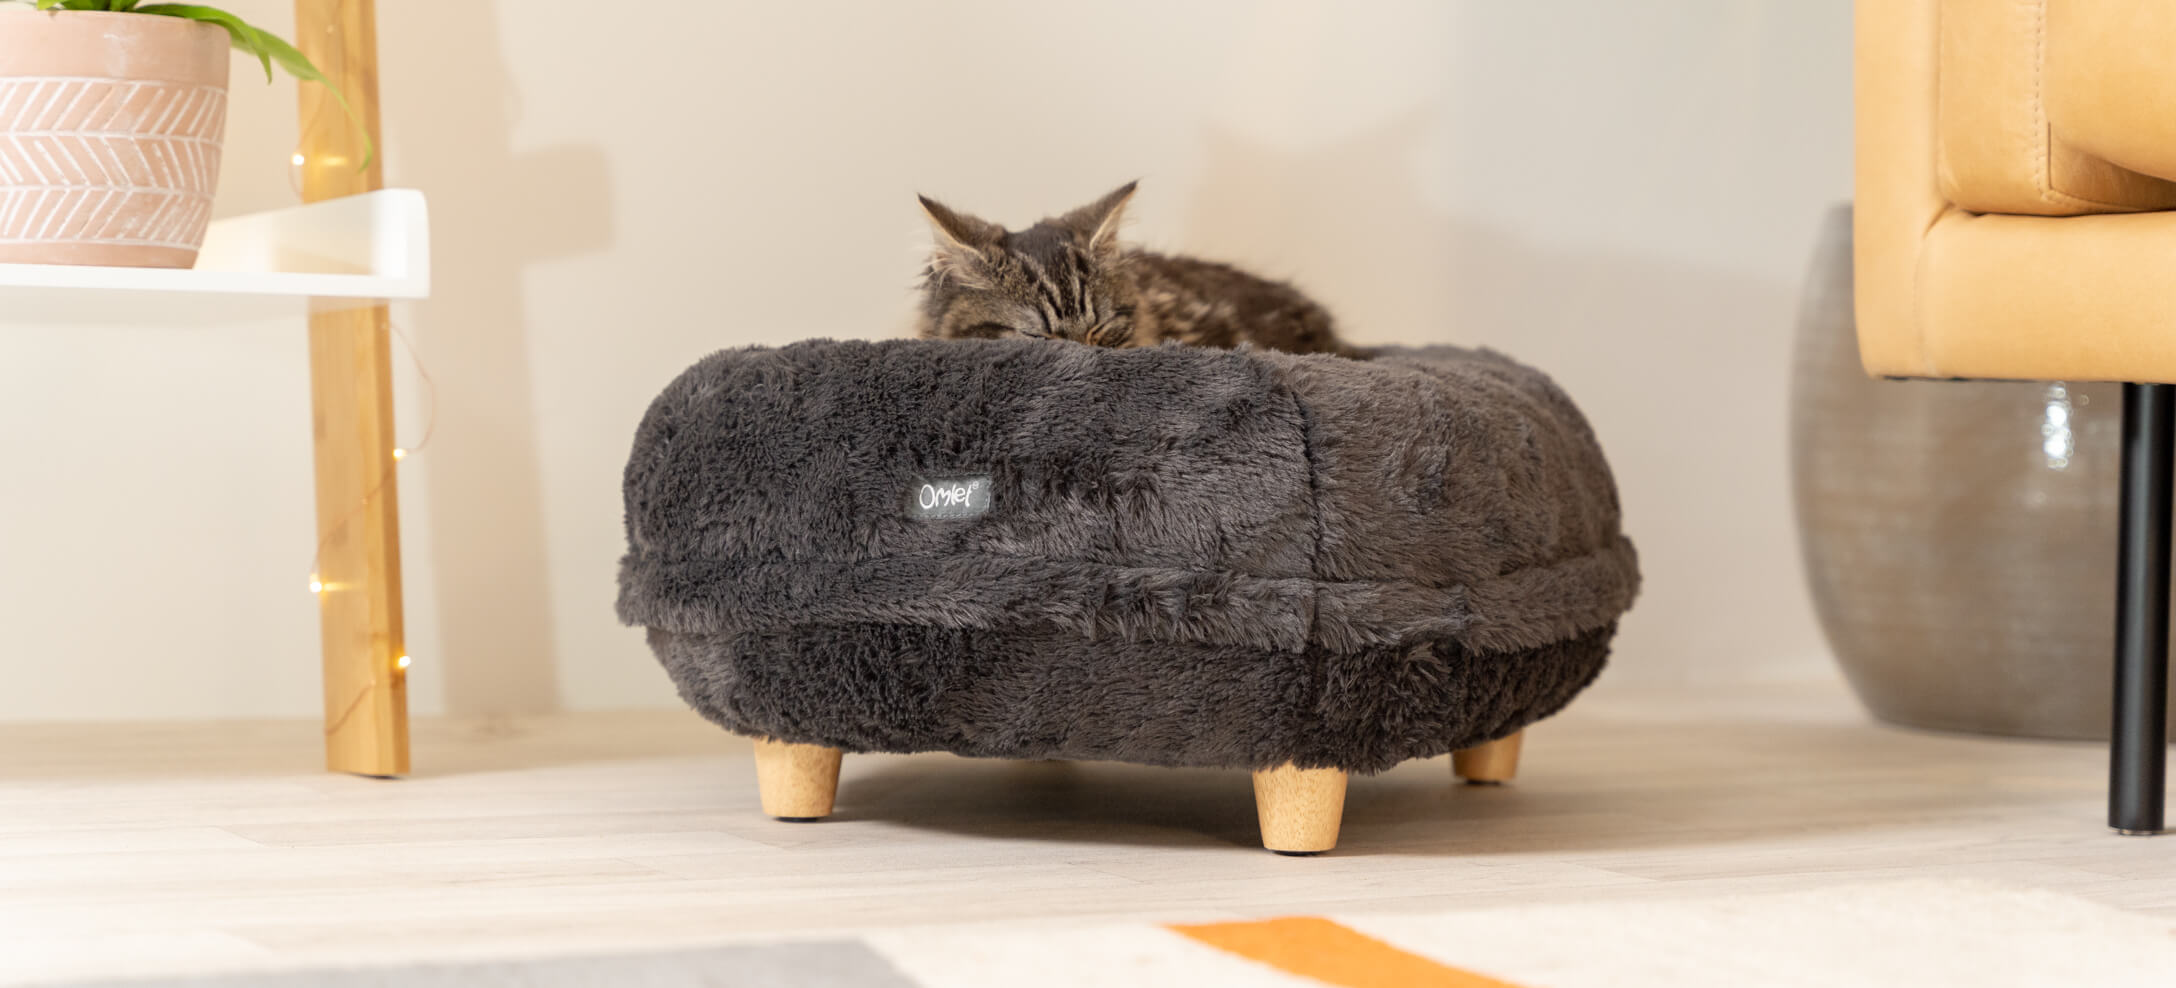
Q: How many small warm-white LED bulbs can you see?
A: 4